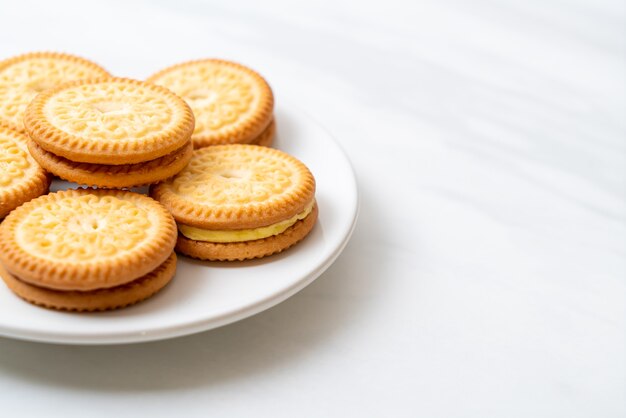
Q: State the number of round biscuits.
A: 6